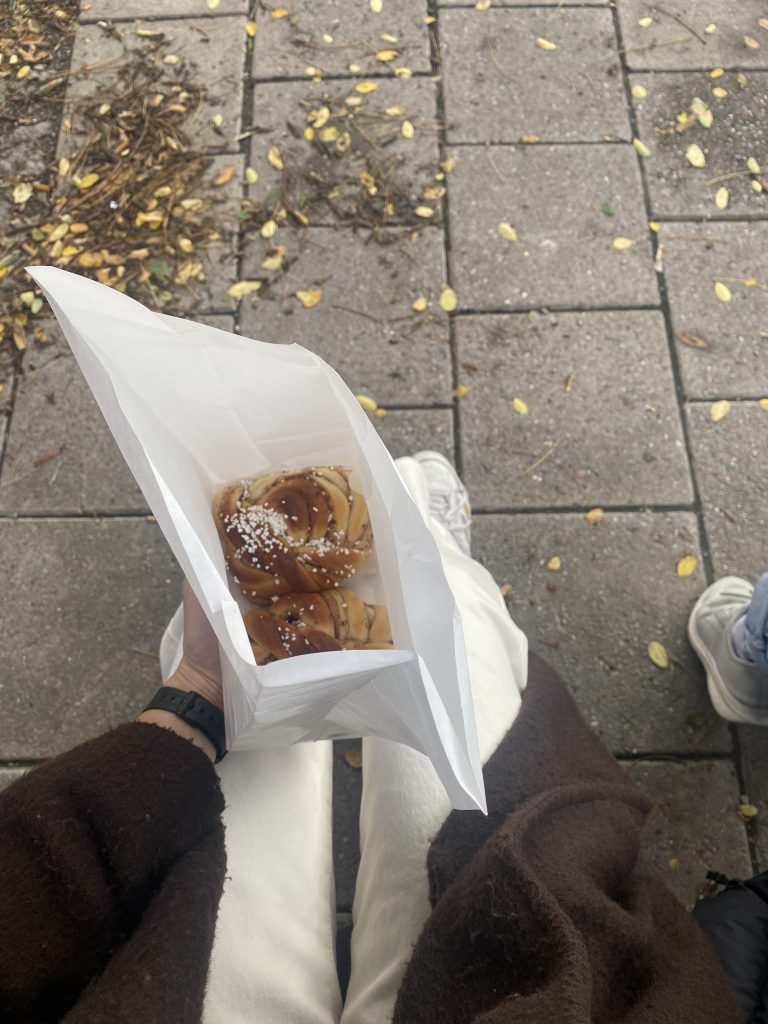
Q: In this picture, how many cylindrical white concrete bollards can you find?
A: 0